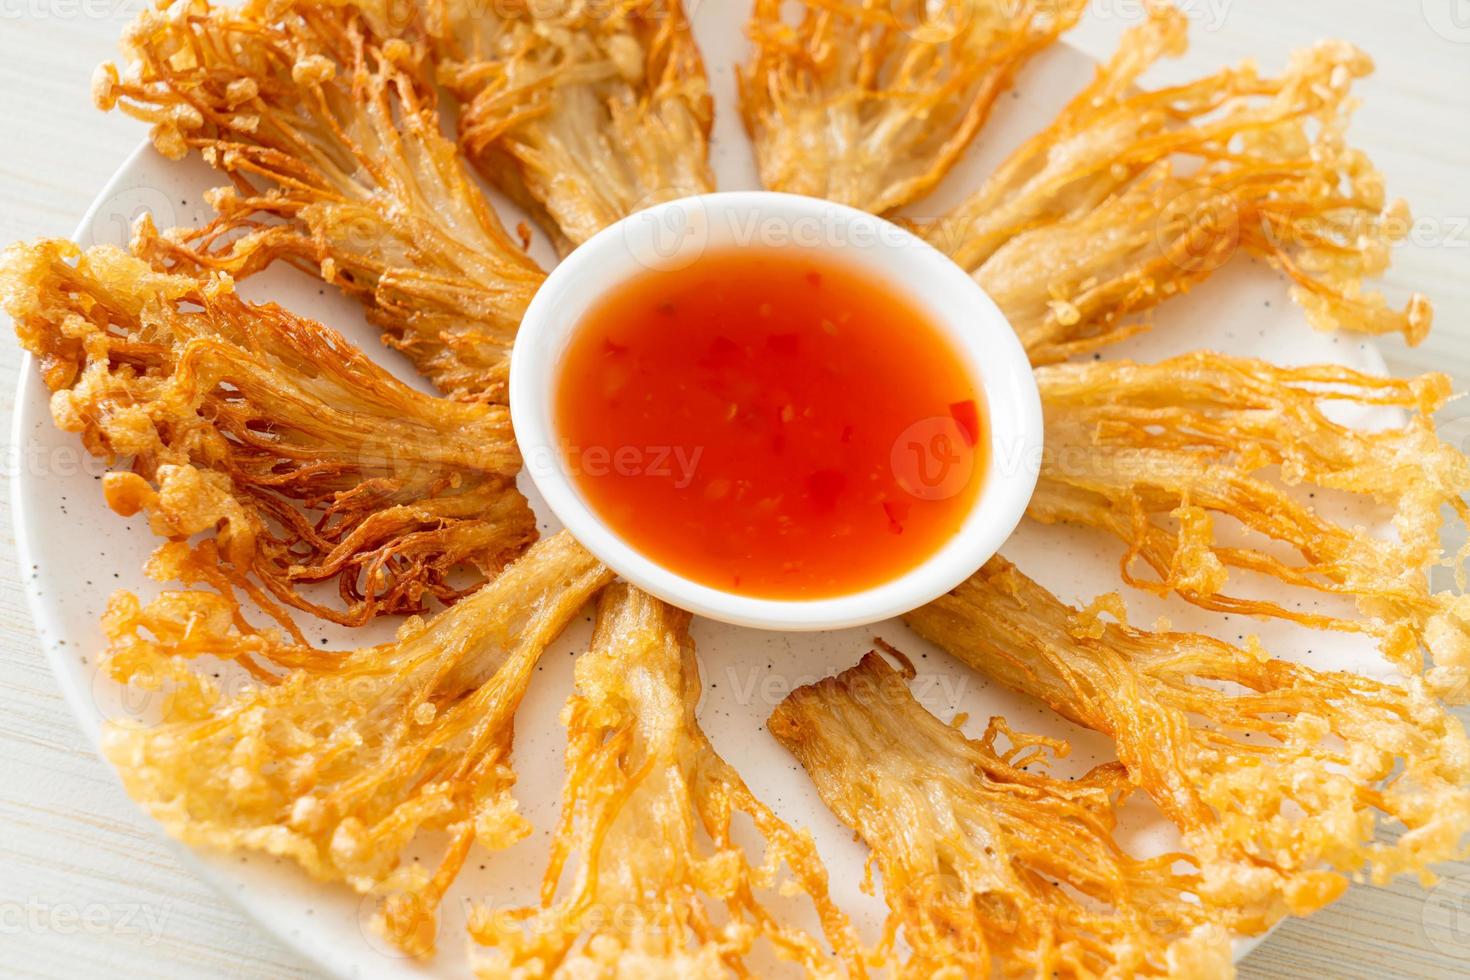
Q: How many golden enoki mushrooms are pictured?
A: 10